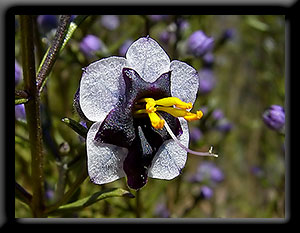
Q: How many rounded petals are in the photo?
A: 5